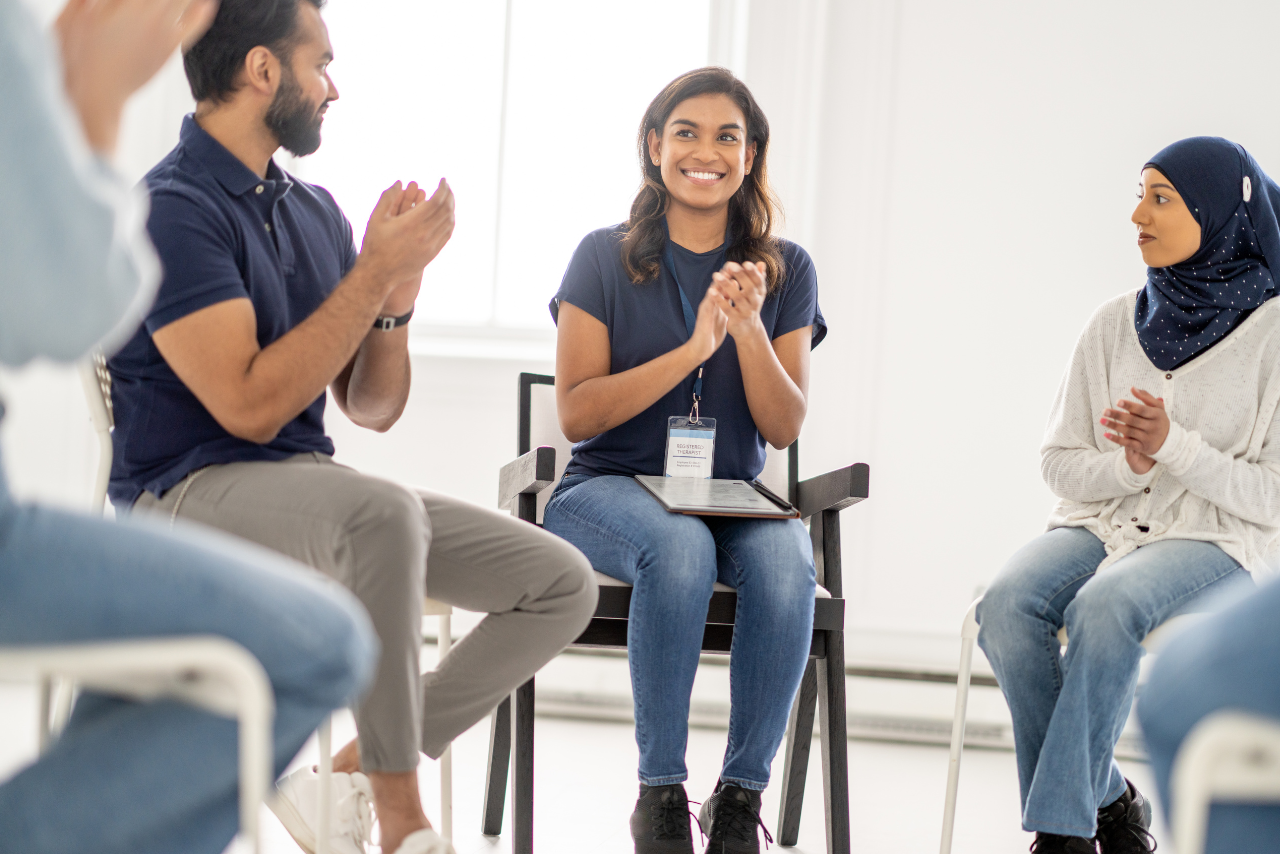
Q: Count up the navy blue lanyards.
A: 1